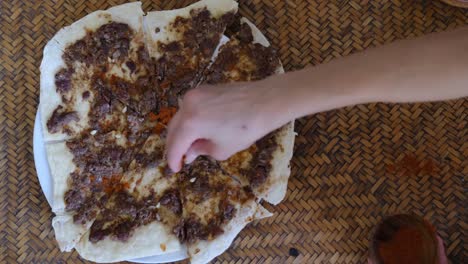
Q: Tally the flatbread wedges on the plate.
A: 8